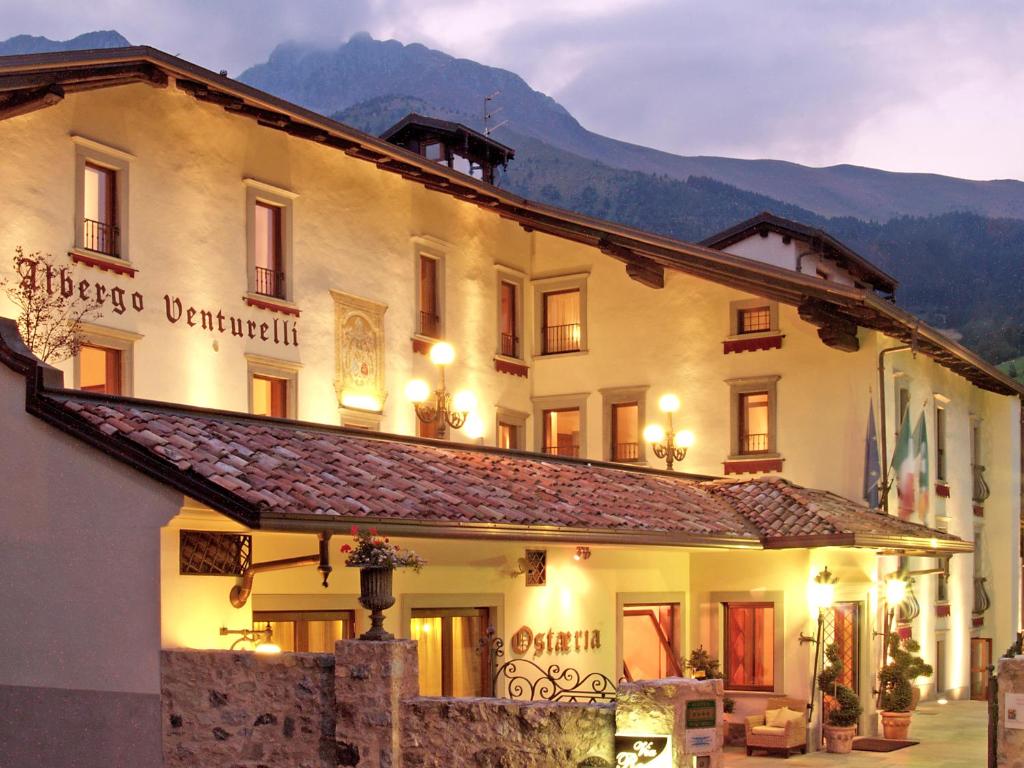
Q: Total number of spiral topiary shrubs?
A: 2